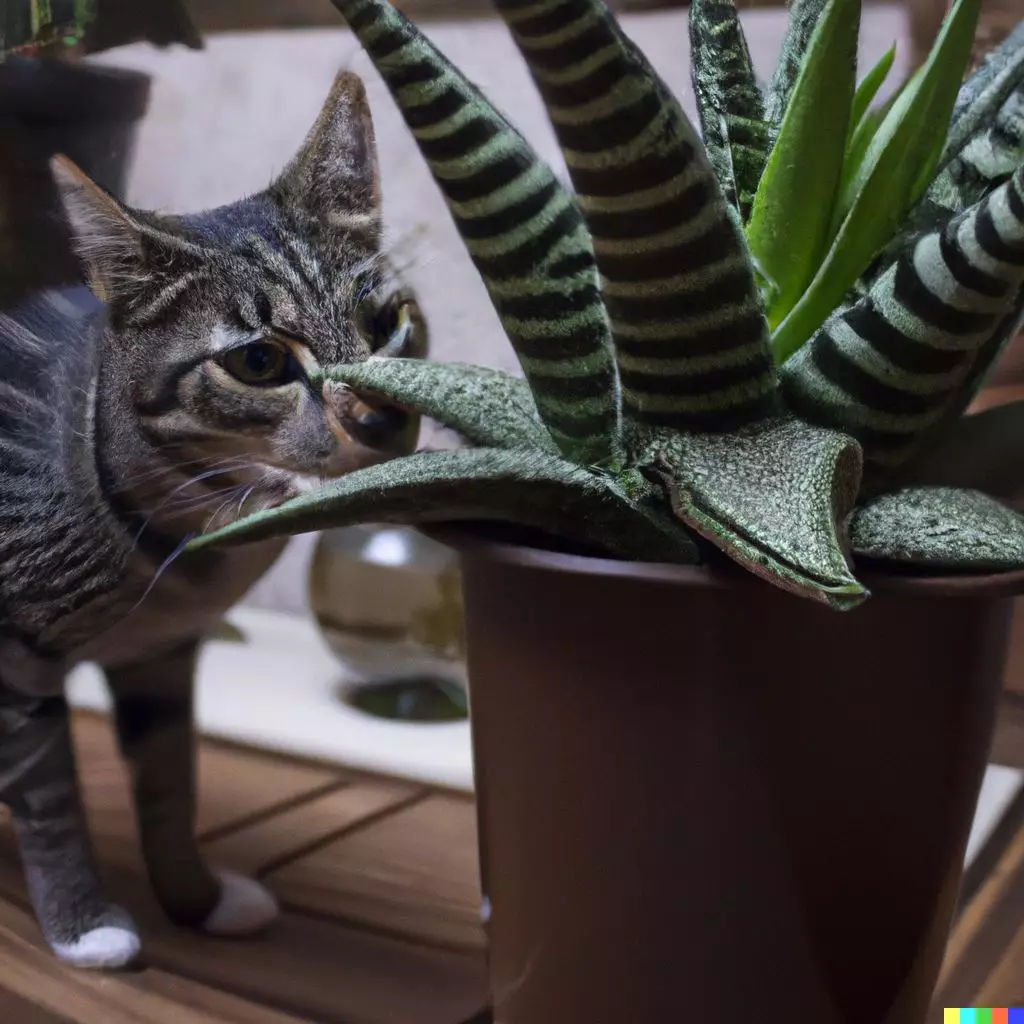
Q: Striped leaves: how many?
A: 3